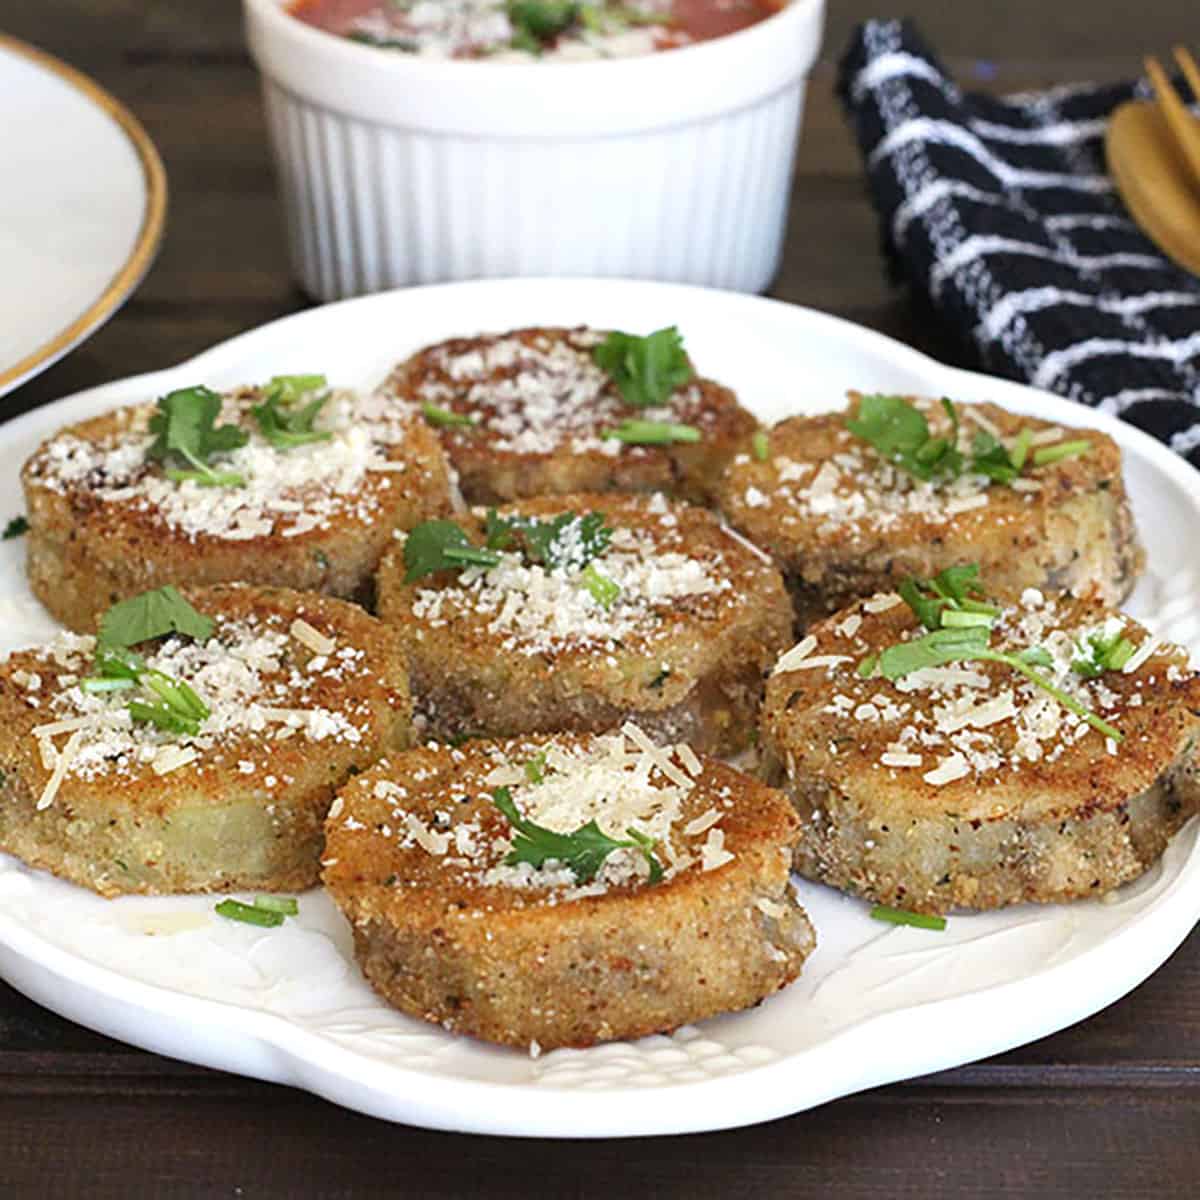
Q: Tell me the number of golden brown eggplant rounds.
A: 7